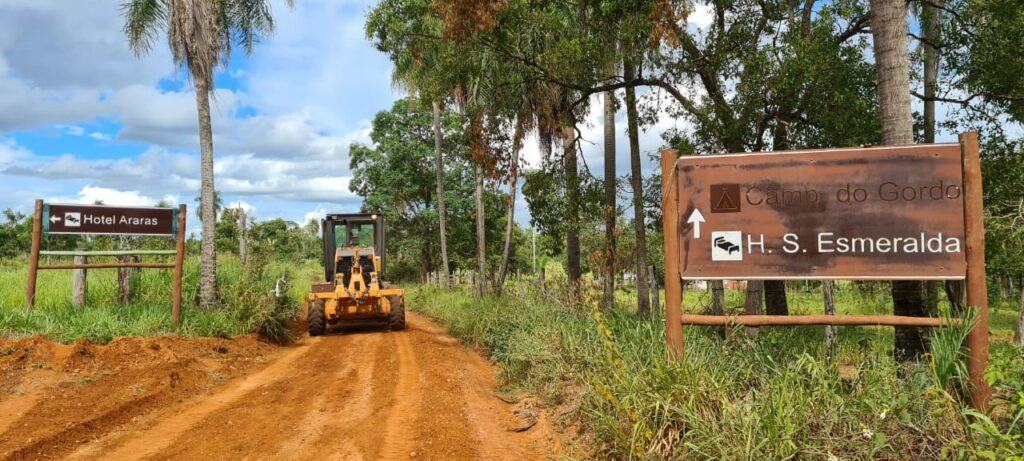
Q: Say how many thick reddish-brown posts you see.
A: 4